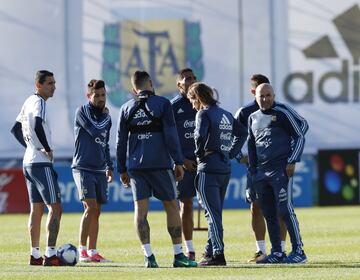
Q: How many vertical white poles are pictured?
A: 2